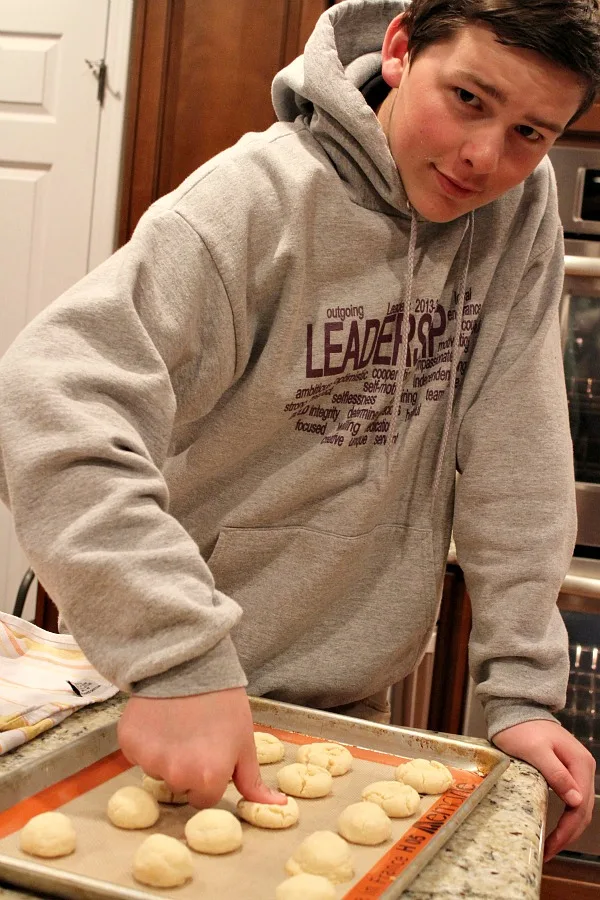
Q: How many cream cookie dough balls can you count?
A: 14